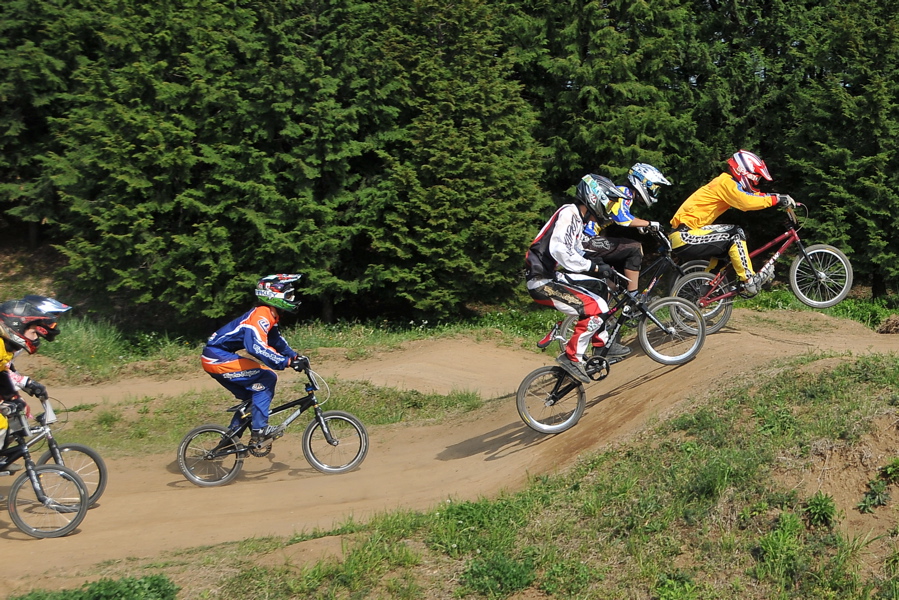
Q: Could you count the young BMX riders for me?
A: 6